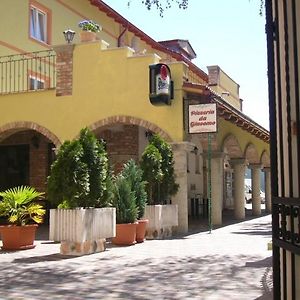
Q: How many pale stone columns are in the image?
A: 5